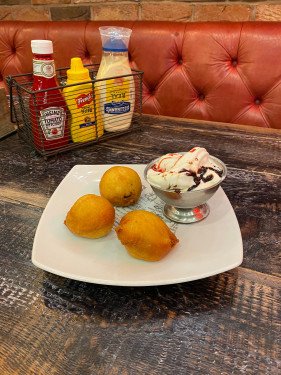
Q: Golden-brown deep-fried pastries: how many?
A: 3